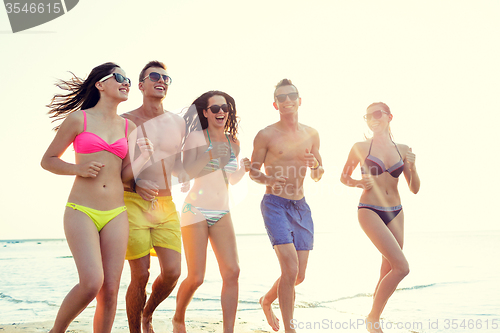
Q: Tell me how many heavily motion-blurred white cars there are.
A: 0